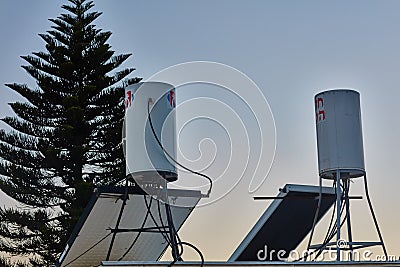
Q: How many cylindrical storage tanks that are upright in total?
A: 2